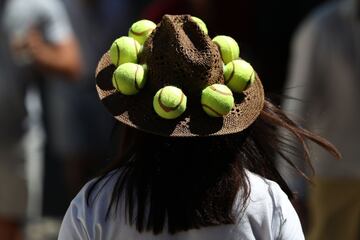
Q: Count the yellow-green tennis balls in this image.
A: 8